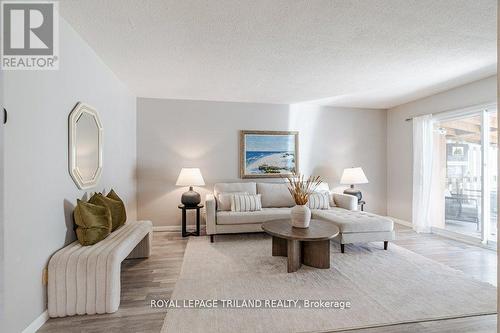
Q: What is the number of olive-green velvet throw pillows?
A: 2